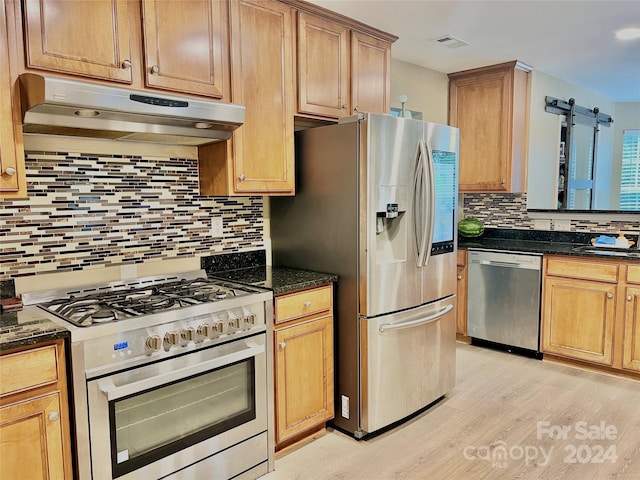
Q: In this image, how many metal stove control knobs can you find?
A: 7